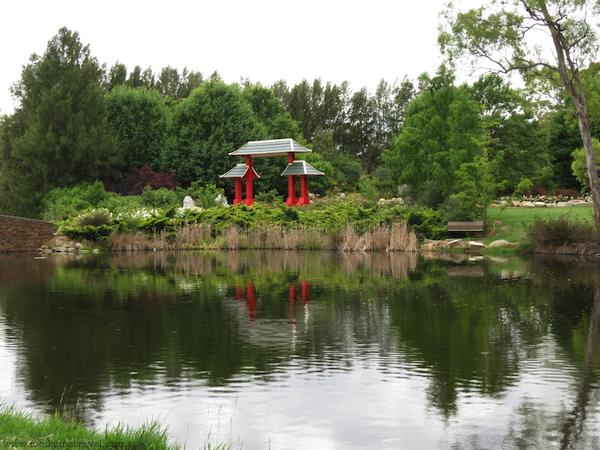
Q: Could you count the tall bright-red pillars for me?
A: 4